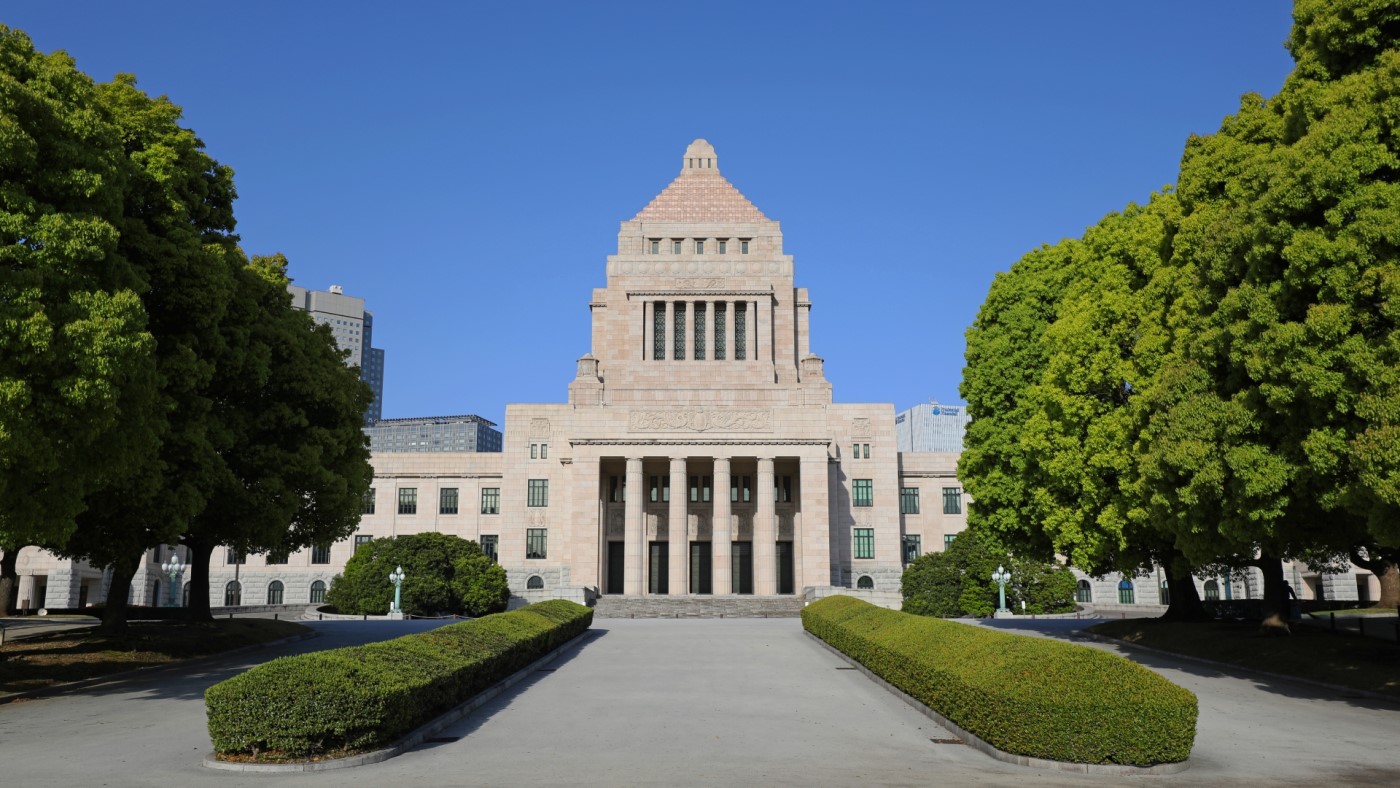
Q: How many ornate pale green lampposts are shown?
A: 3